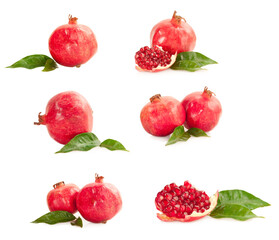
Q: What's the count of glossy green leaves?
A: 12